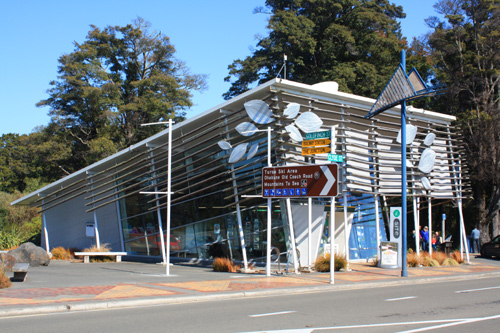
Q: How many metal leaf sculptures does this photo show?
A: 13